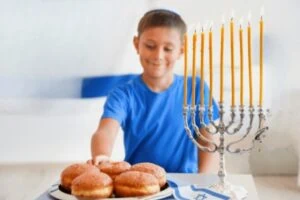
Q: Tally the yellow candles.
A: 9